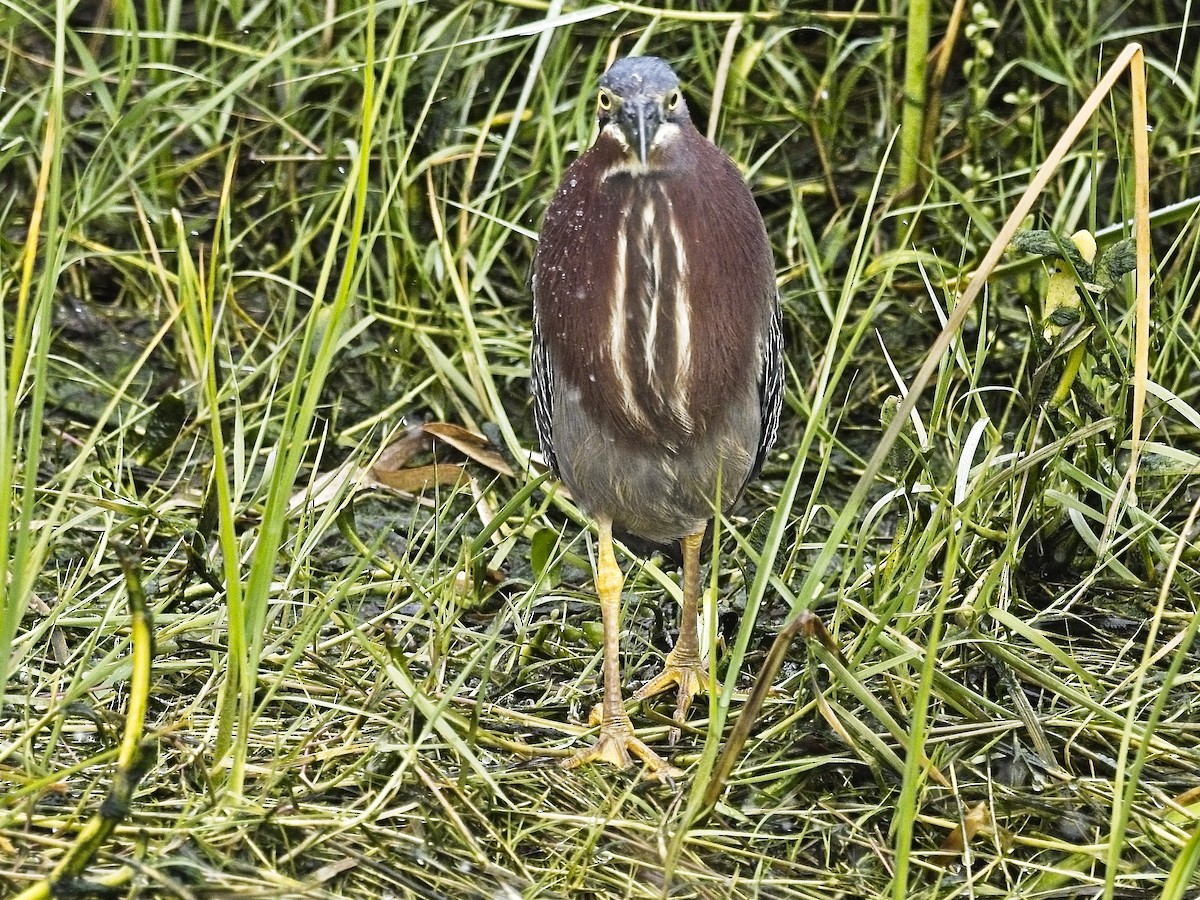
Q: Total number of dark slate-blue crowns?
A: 1